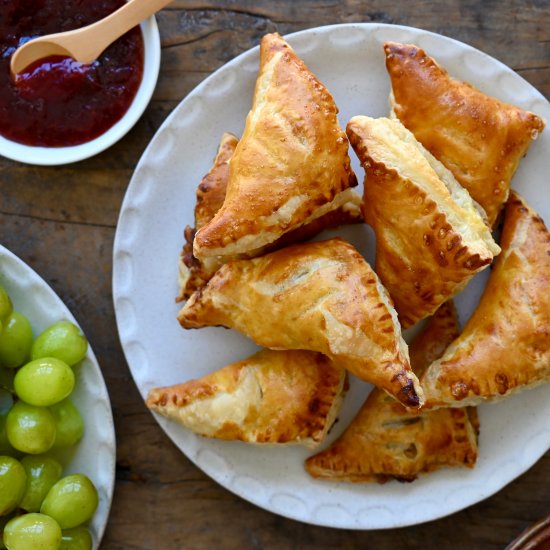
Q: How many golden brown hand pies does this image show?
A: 8